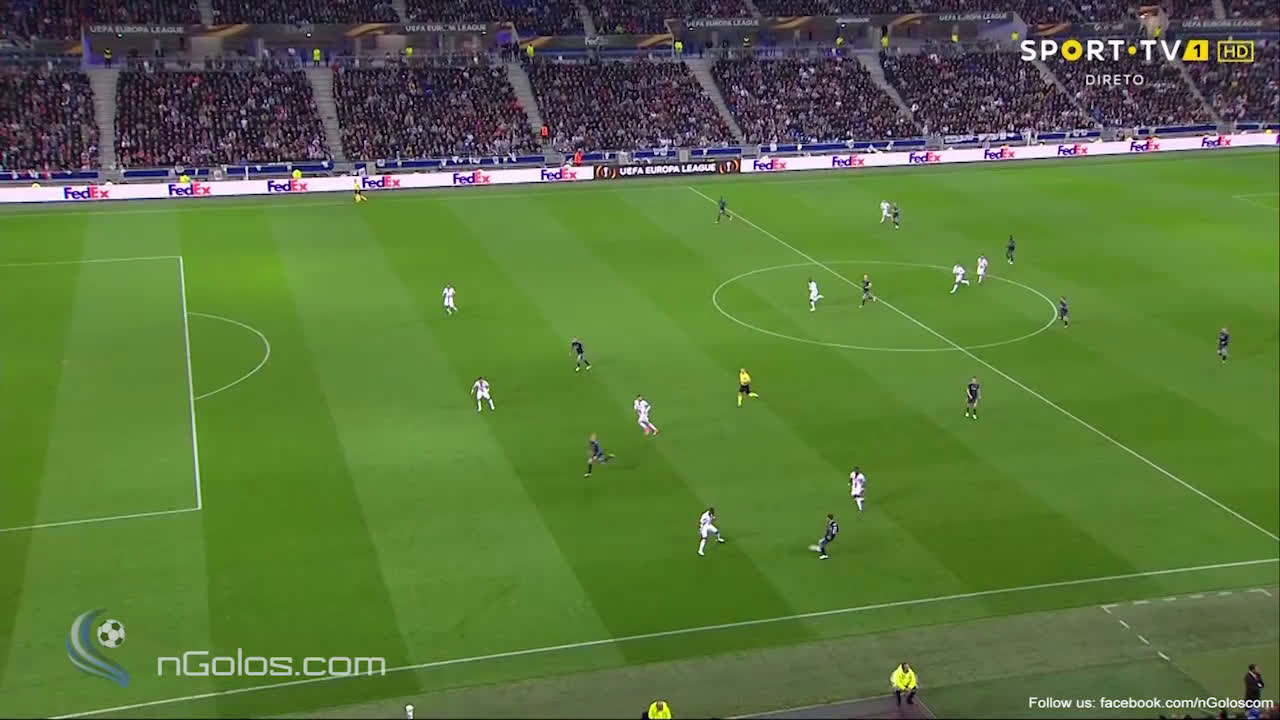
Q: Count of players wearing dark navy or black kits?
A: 10